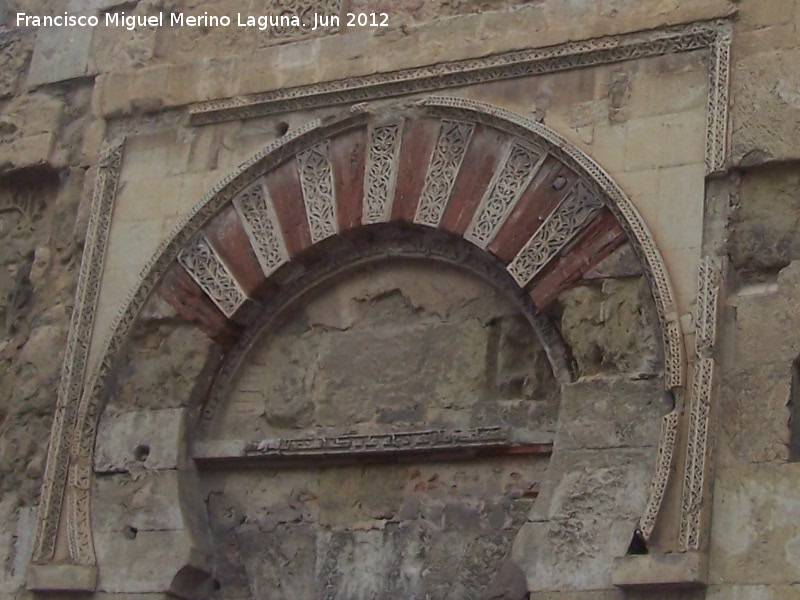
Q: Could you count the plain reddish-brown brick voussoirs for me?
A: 8